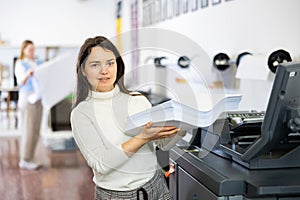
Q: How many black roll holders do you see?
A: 5